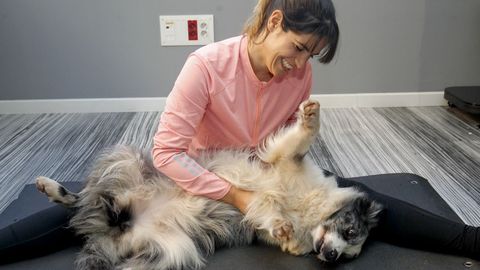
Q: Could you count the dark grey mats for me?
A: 1